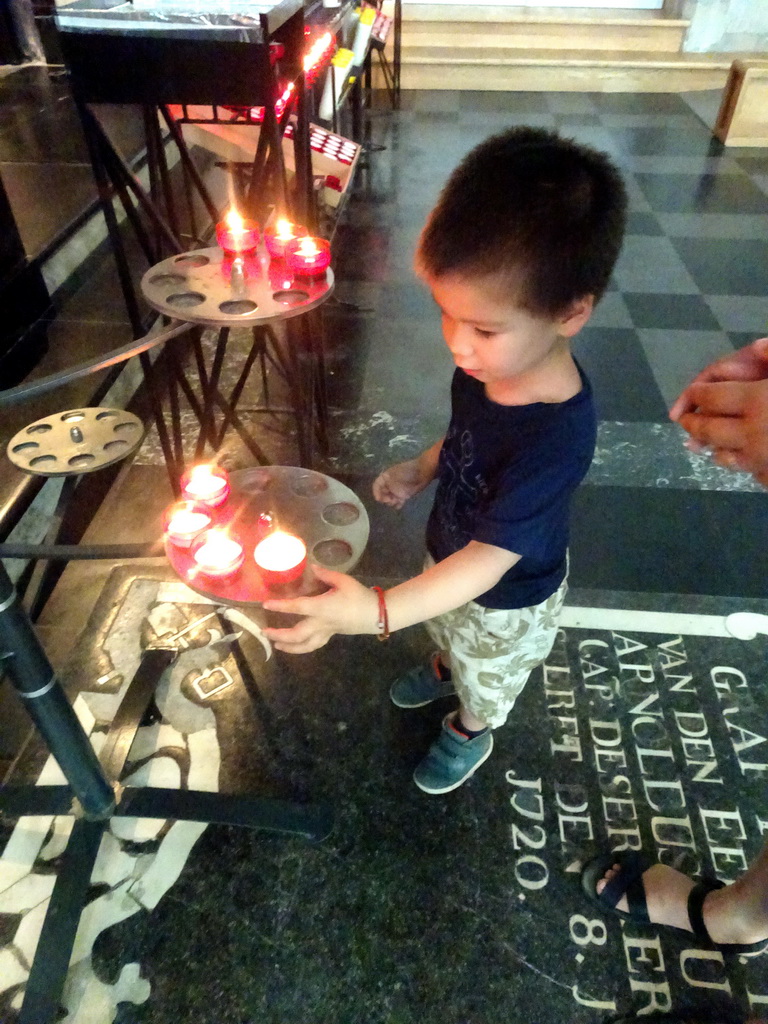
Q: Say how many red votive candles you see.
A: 7